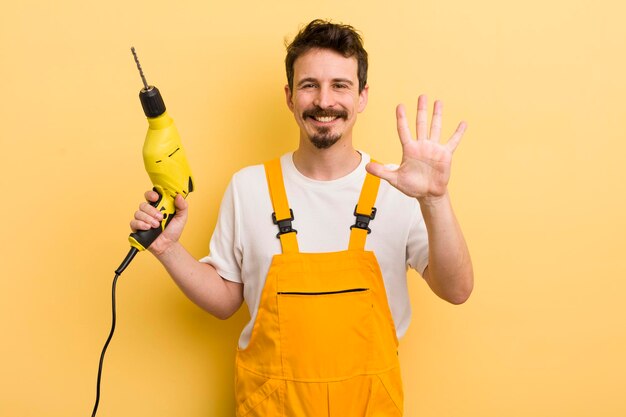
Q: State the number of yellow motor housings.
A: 1